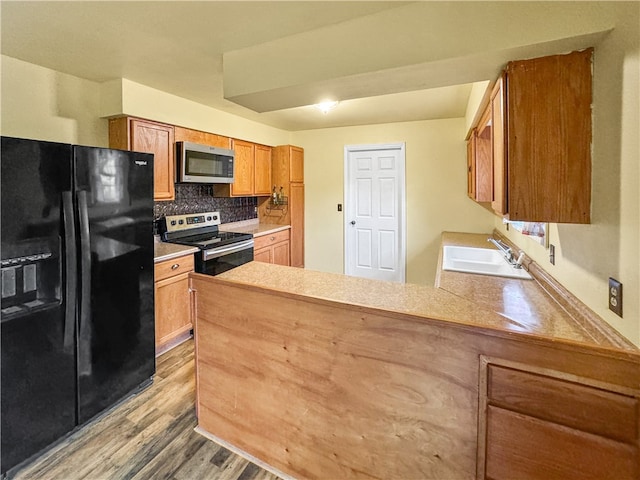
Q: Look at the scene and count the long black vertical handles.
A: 2